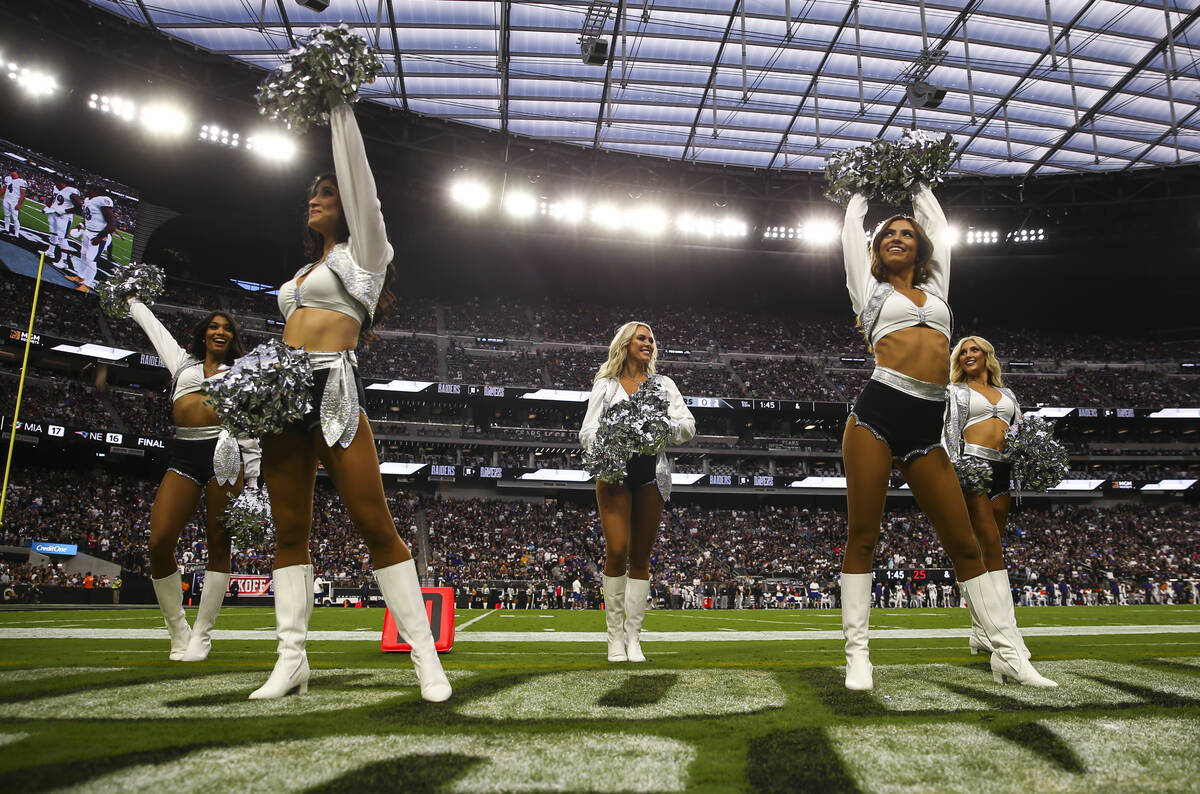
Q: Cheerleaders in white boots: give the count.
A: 5